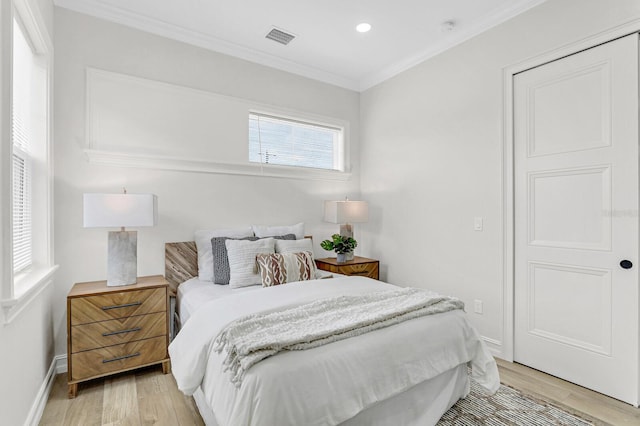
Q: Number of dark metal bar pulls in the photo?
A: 4